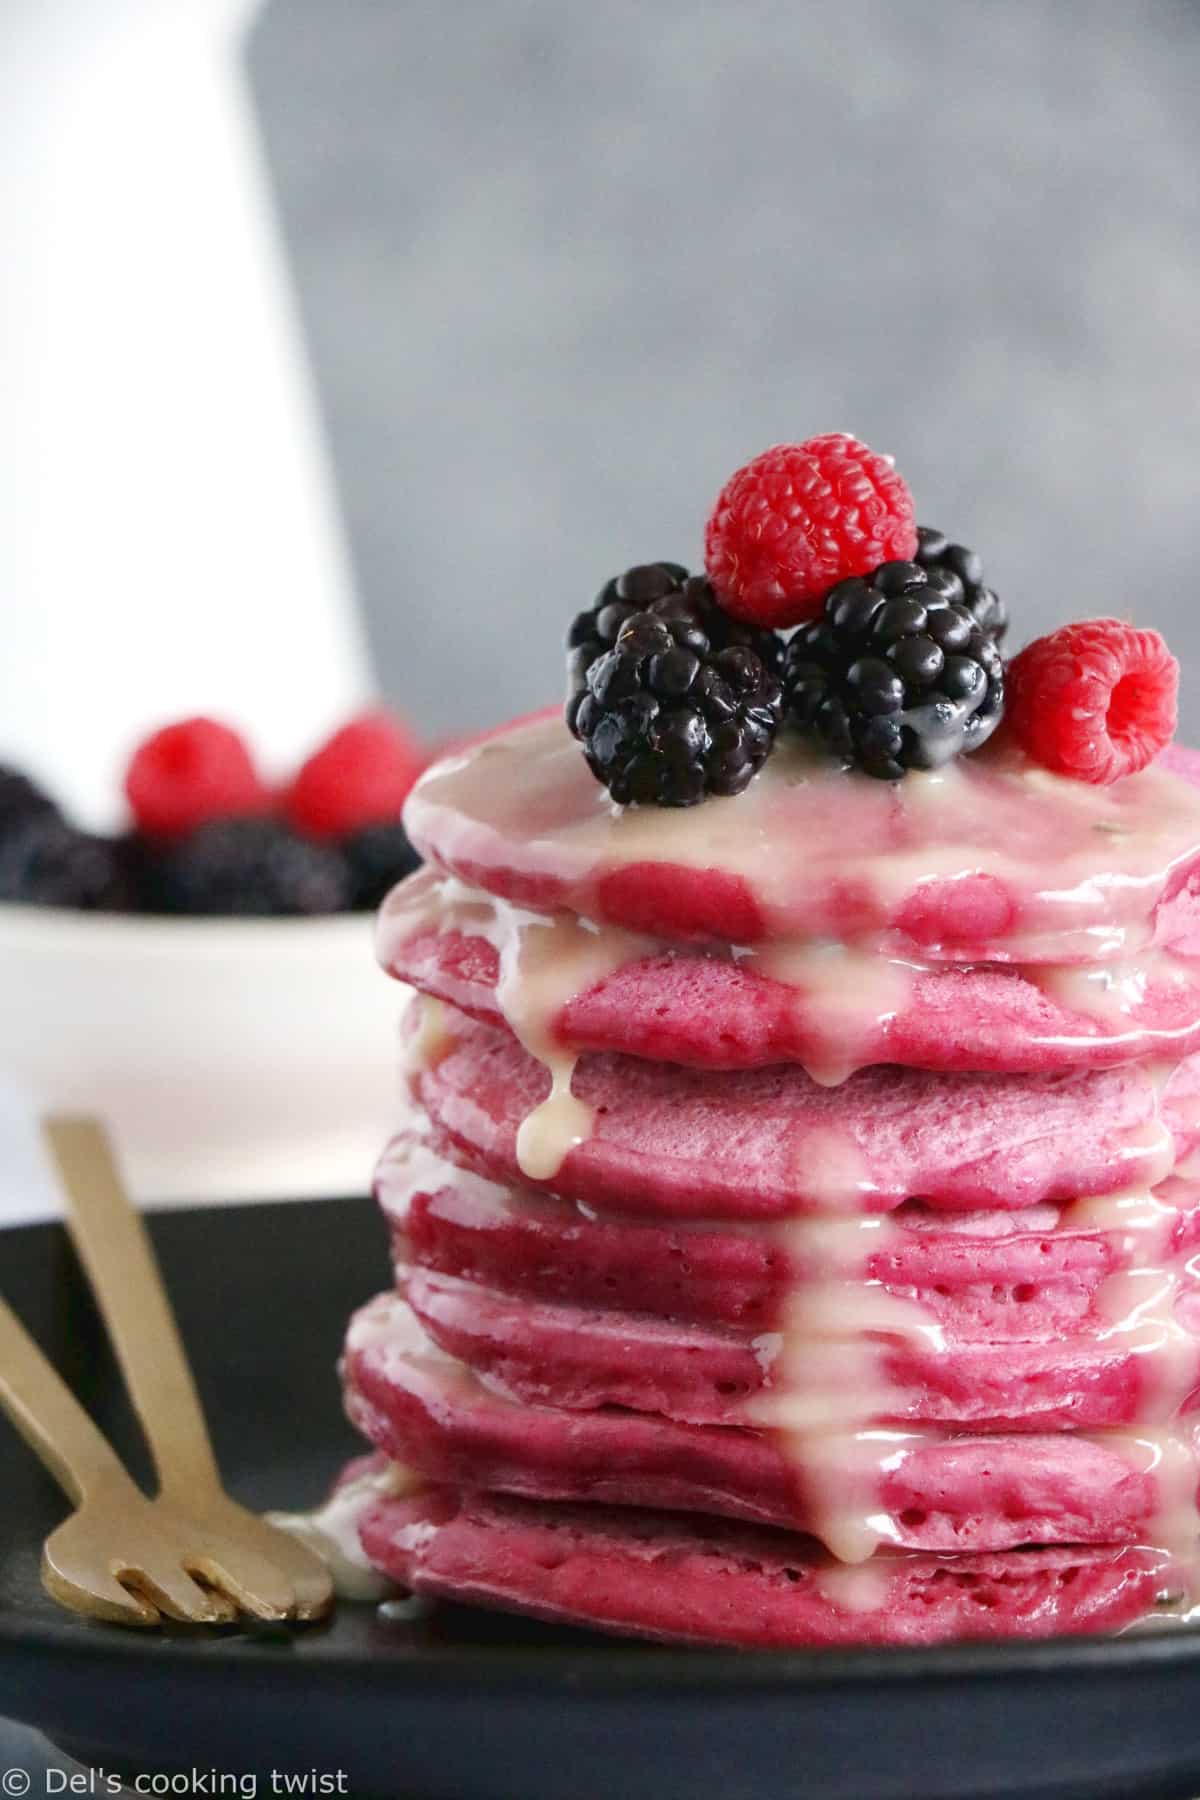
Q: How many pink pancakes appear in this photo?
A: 7